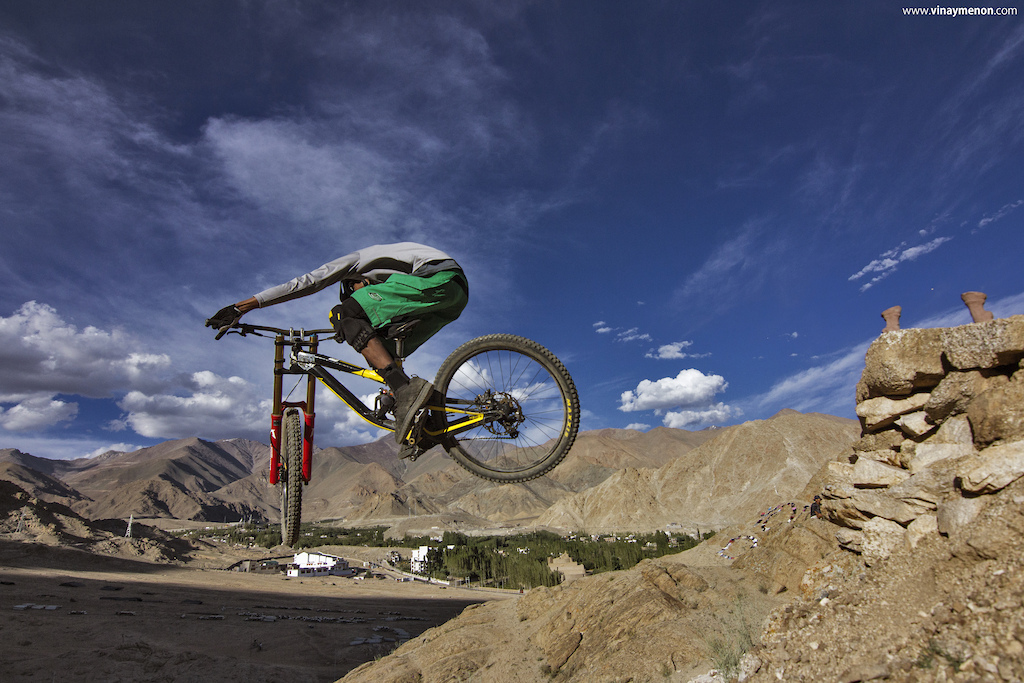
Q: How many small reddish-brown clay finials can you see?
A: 2